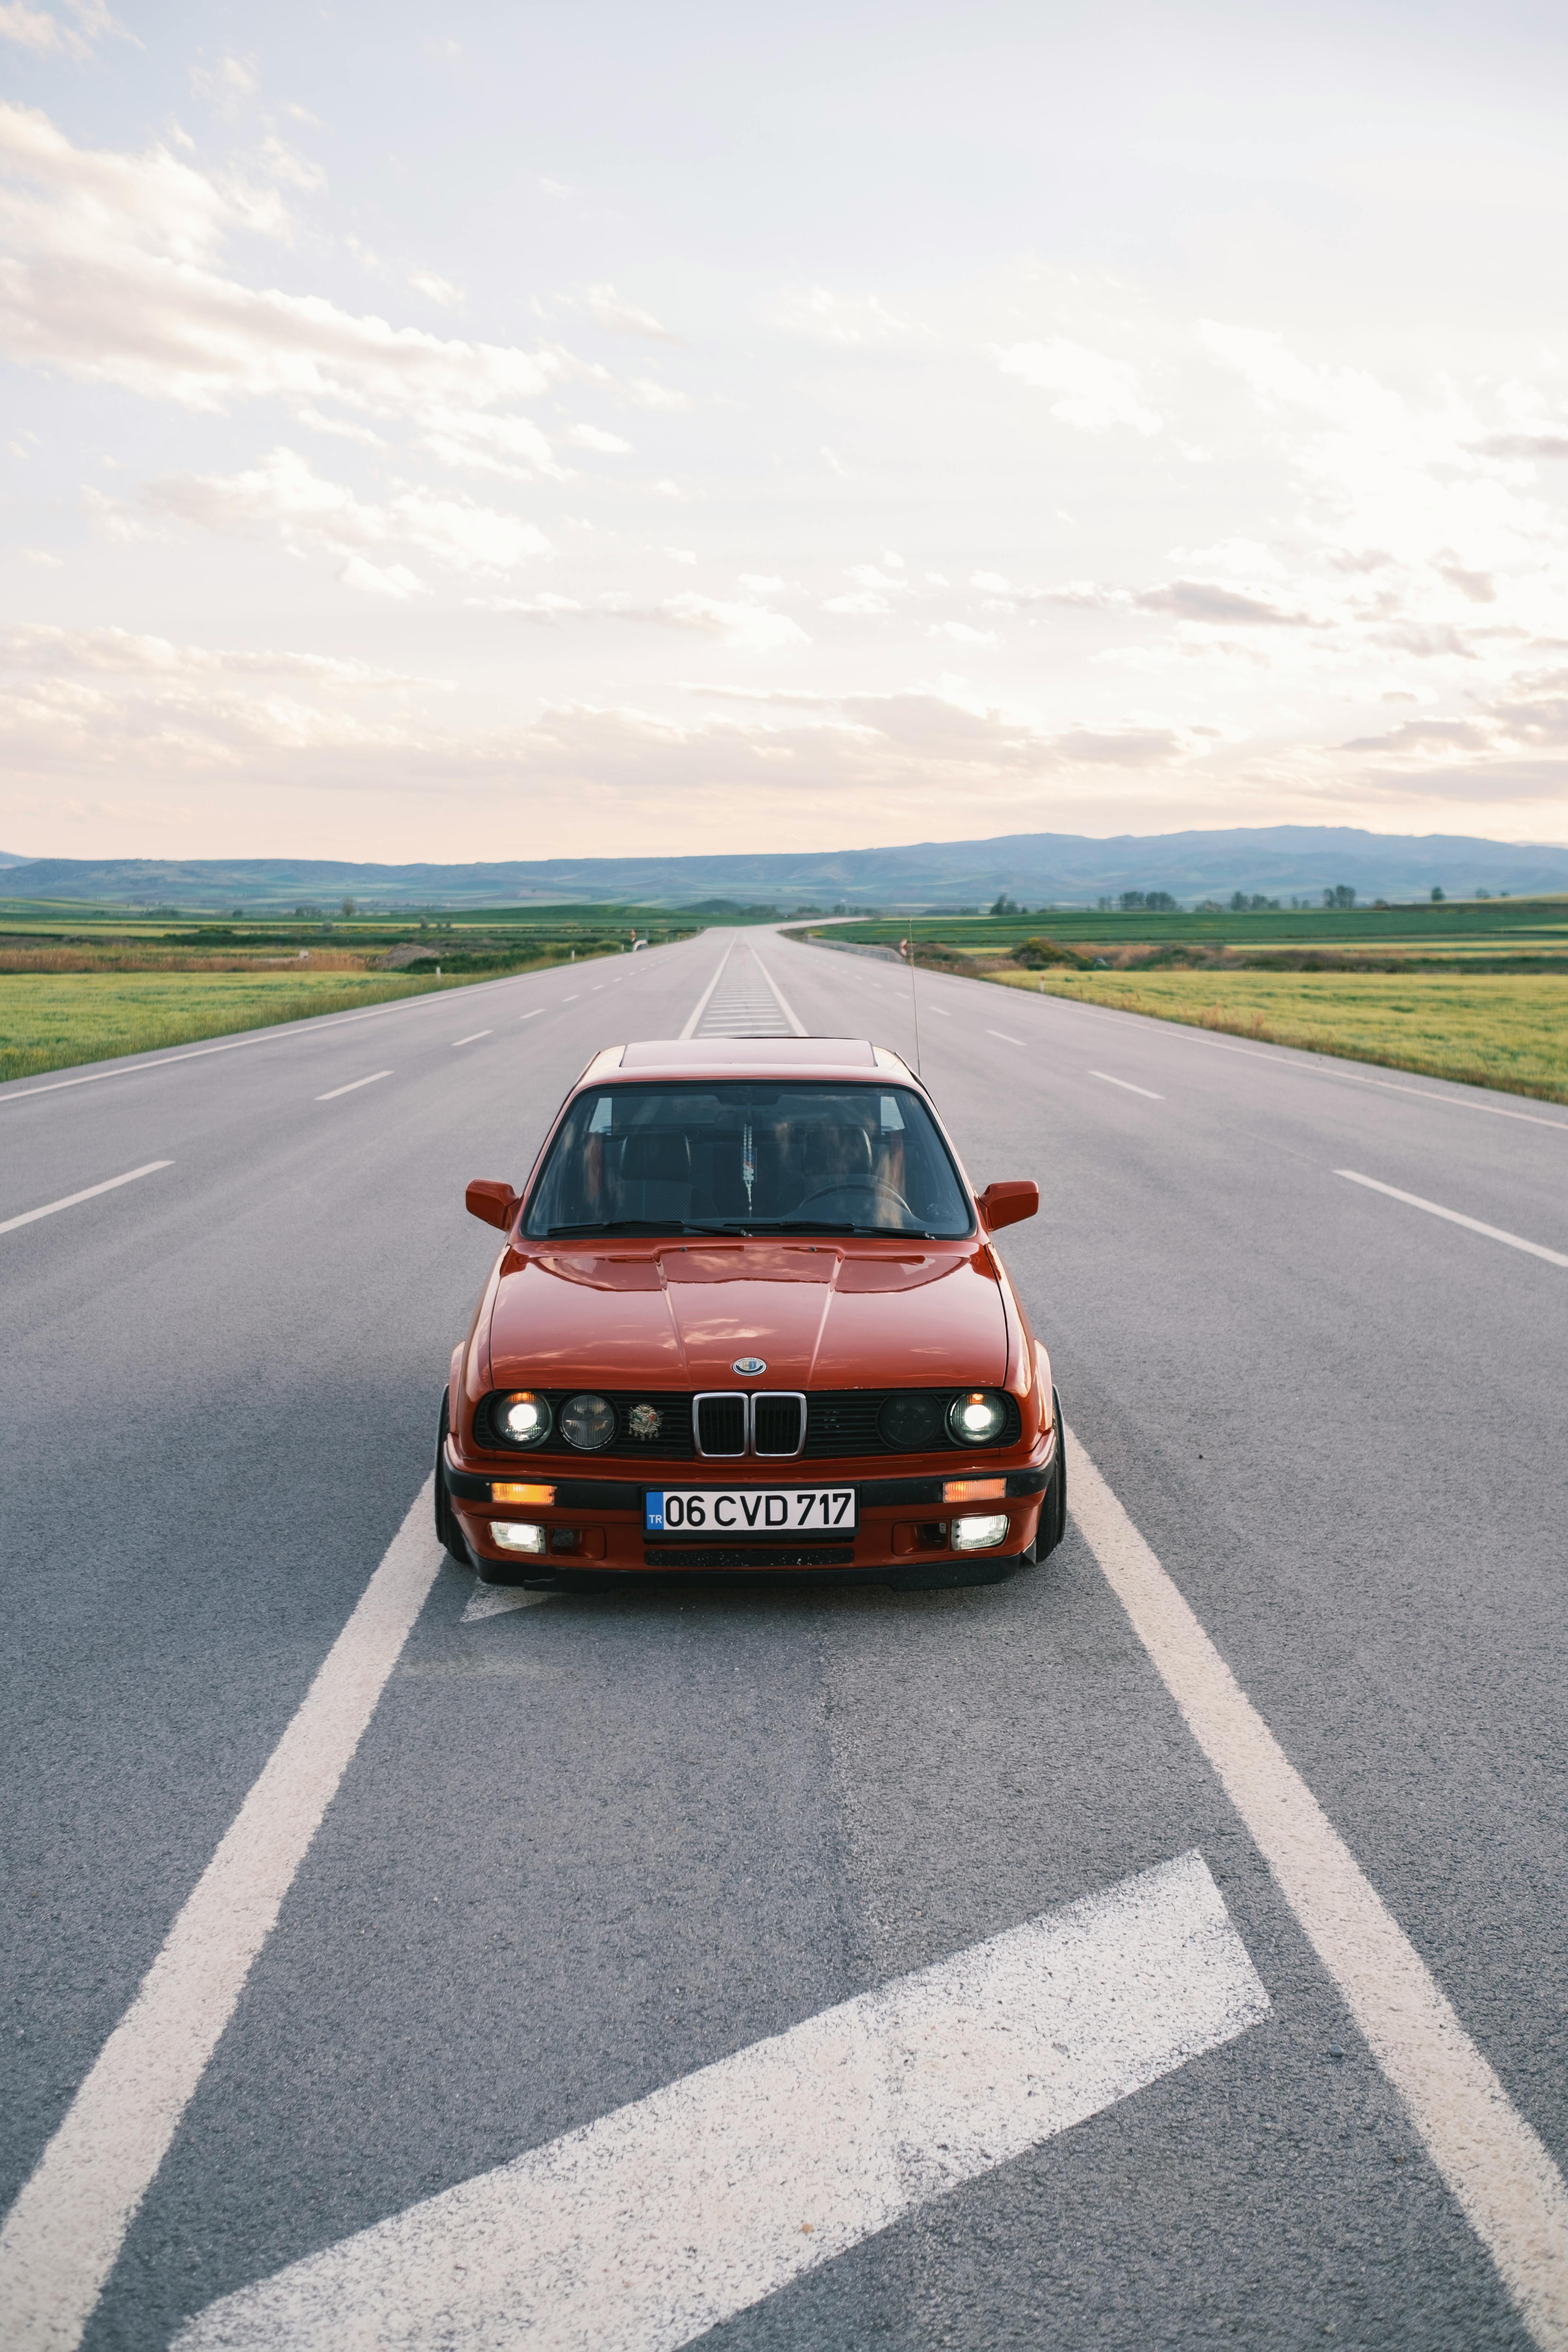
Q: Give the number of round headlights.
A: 4